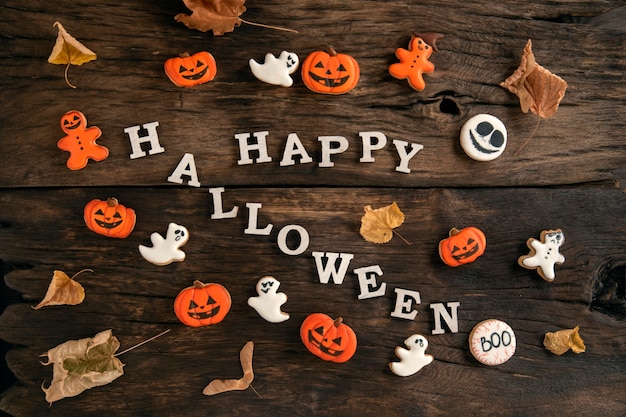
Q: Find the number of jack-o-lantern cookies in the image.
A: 6